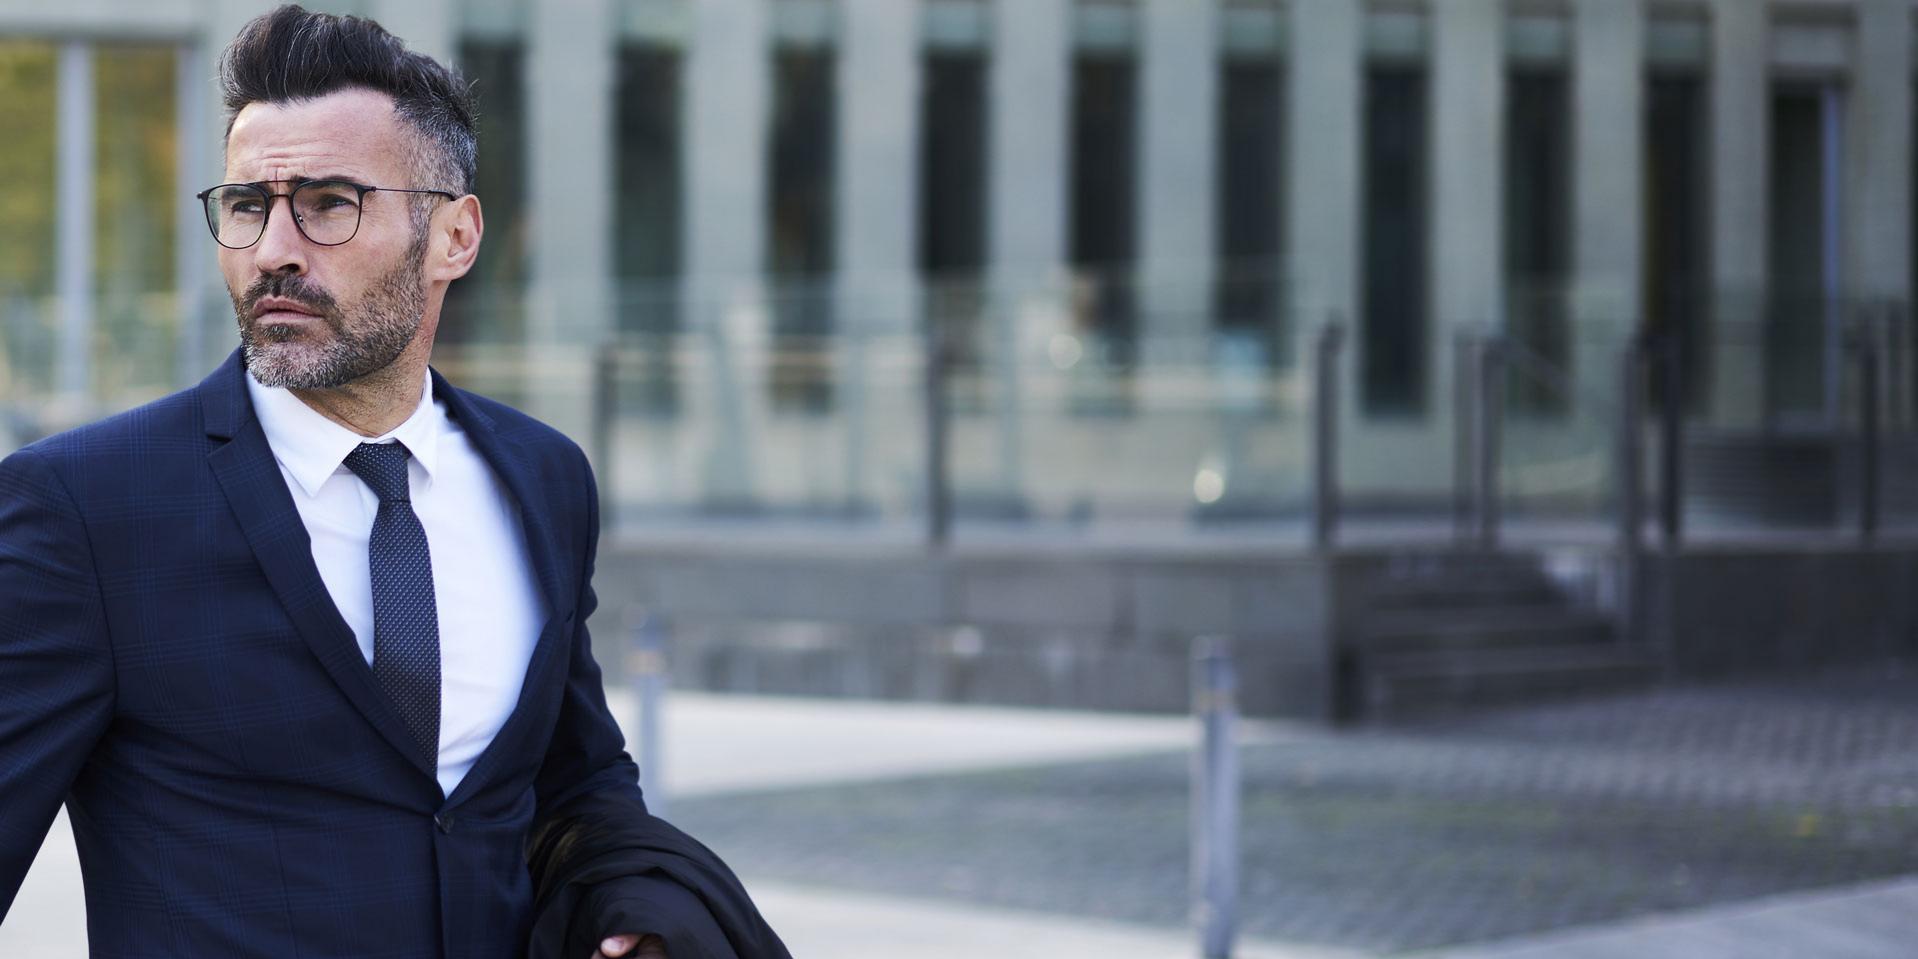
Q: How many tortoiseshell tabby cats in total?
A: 0